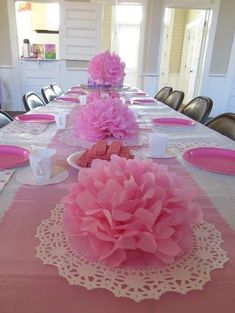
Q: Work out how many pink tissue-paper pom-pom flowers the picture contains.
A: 3